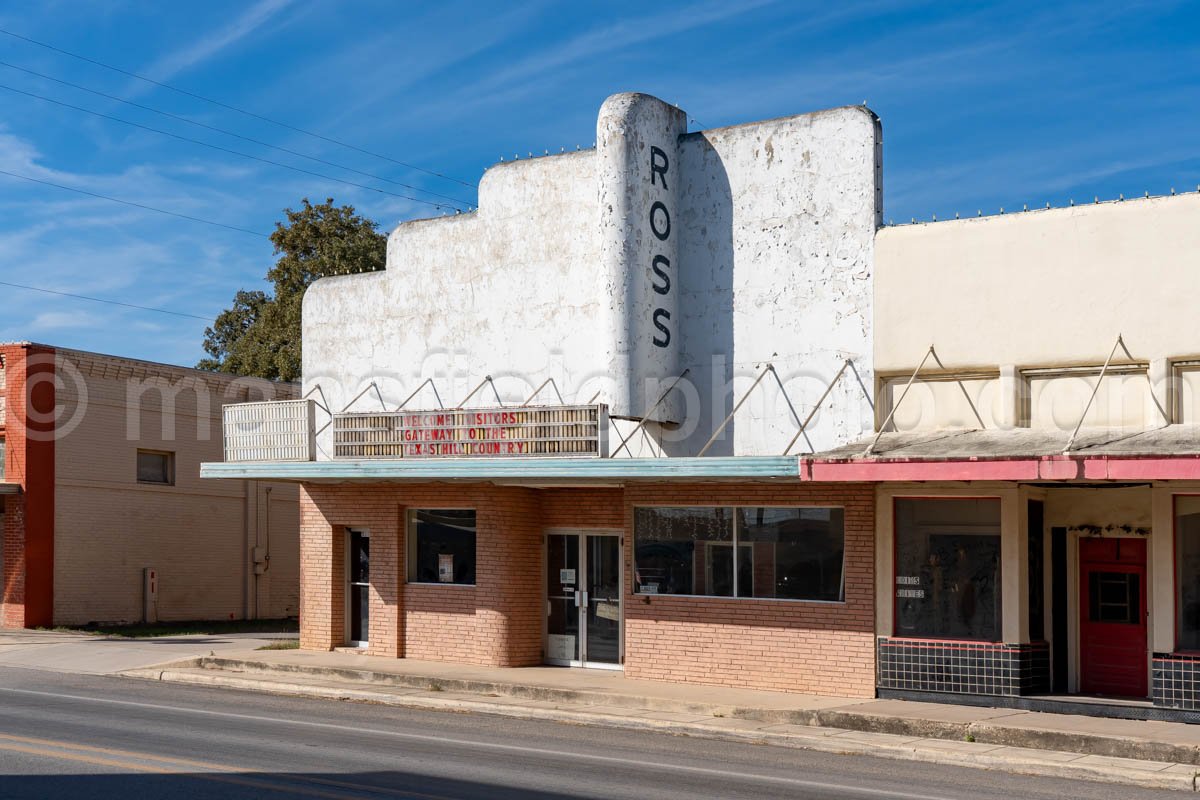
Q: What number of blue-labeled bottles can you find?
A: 0